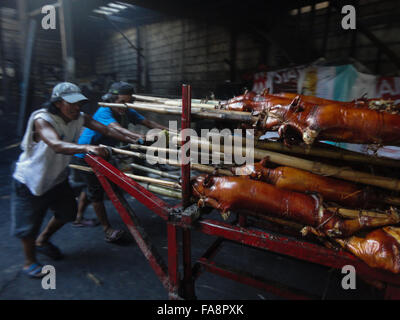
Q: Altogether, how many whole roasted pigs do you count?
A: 5